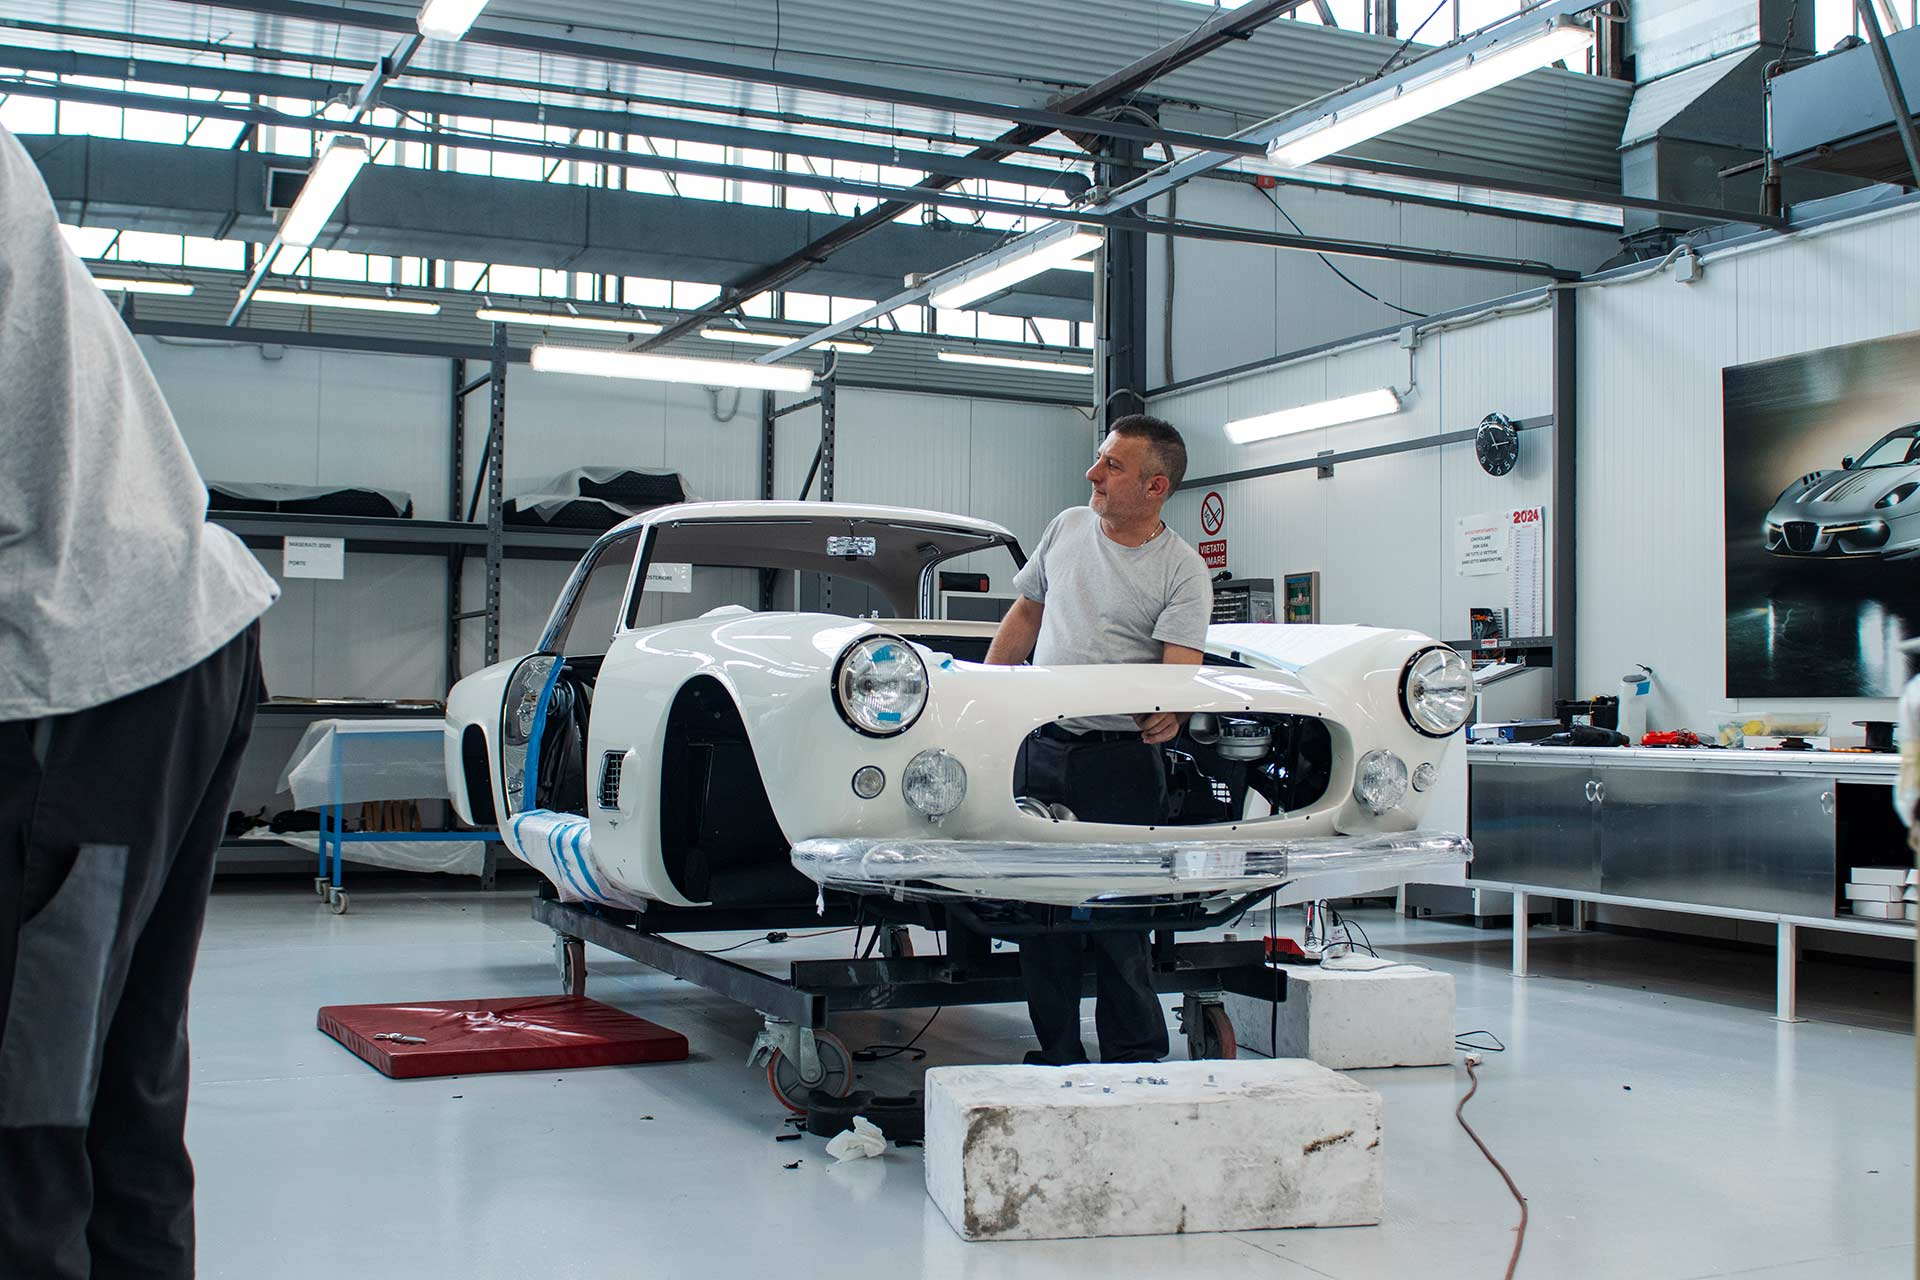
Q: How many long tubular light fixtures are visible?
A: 11